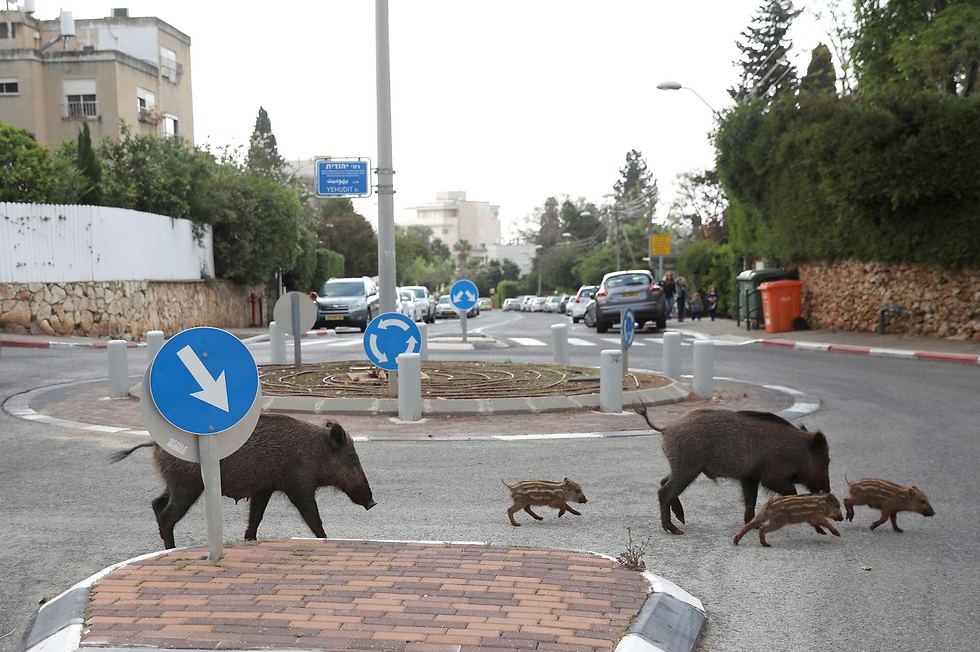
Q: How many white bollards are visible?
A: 9